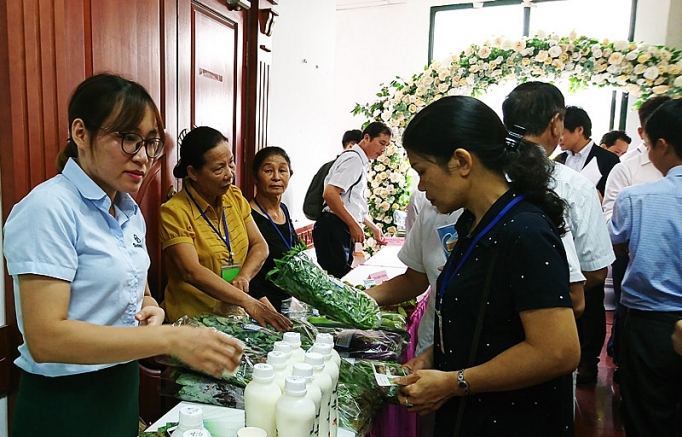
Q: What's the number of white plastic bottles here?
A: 11